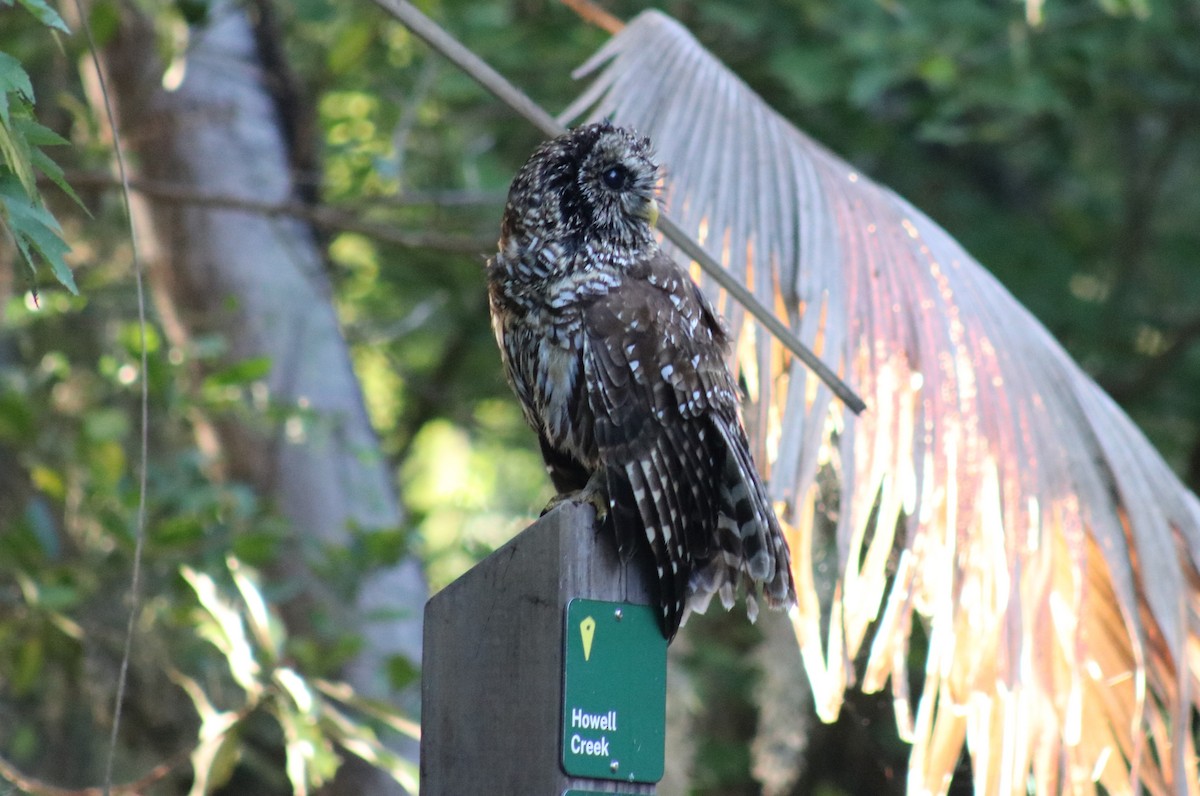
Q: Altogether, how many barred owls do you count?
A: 1